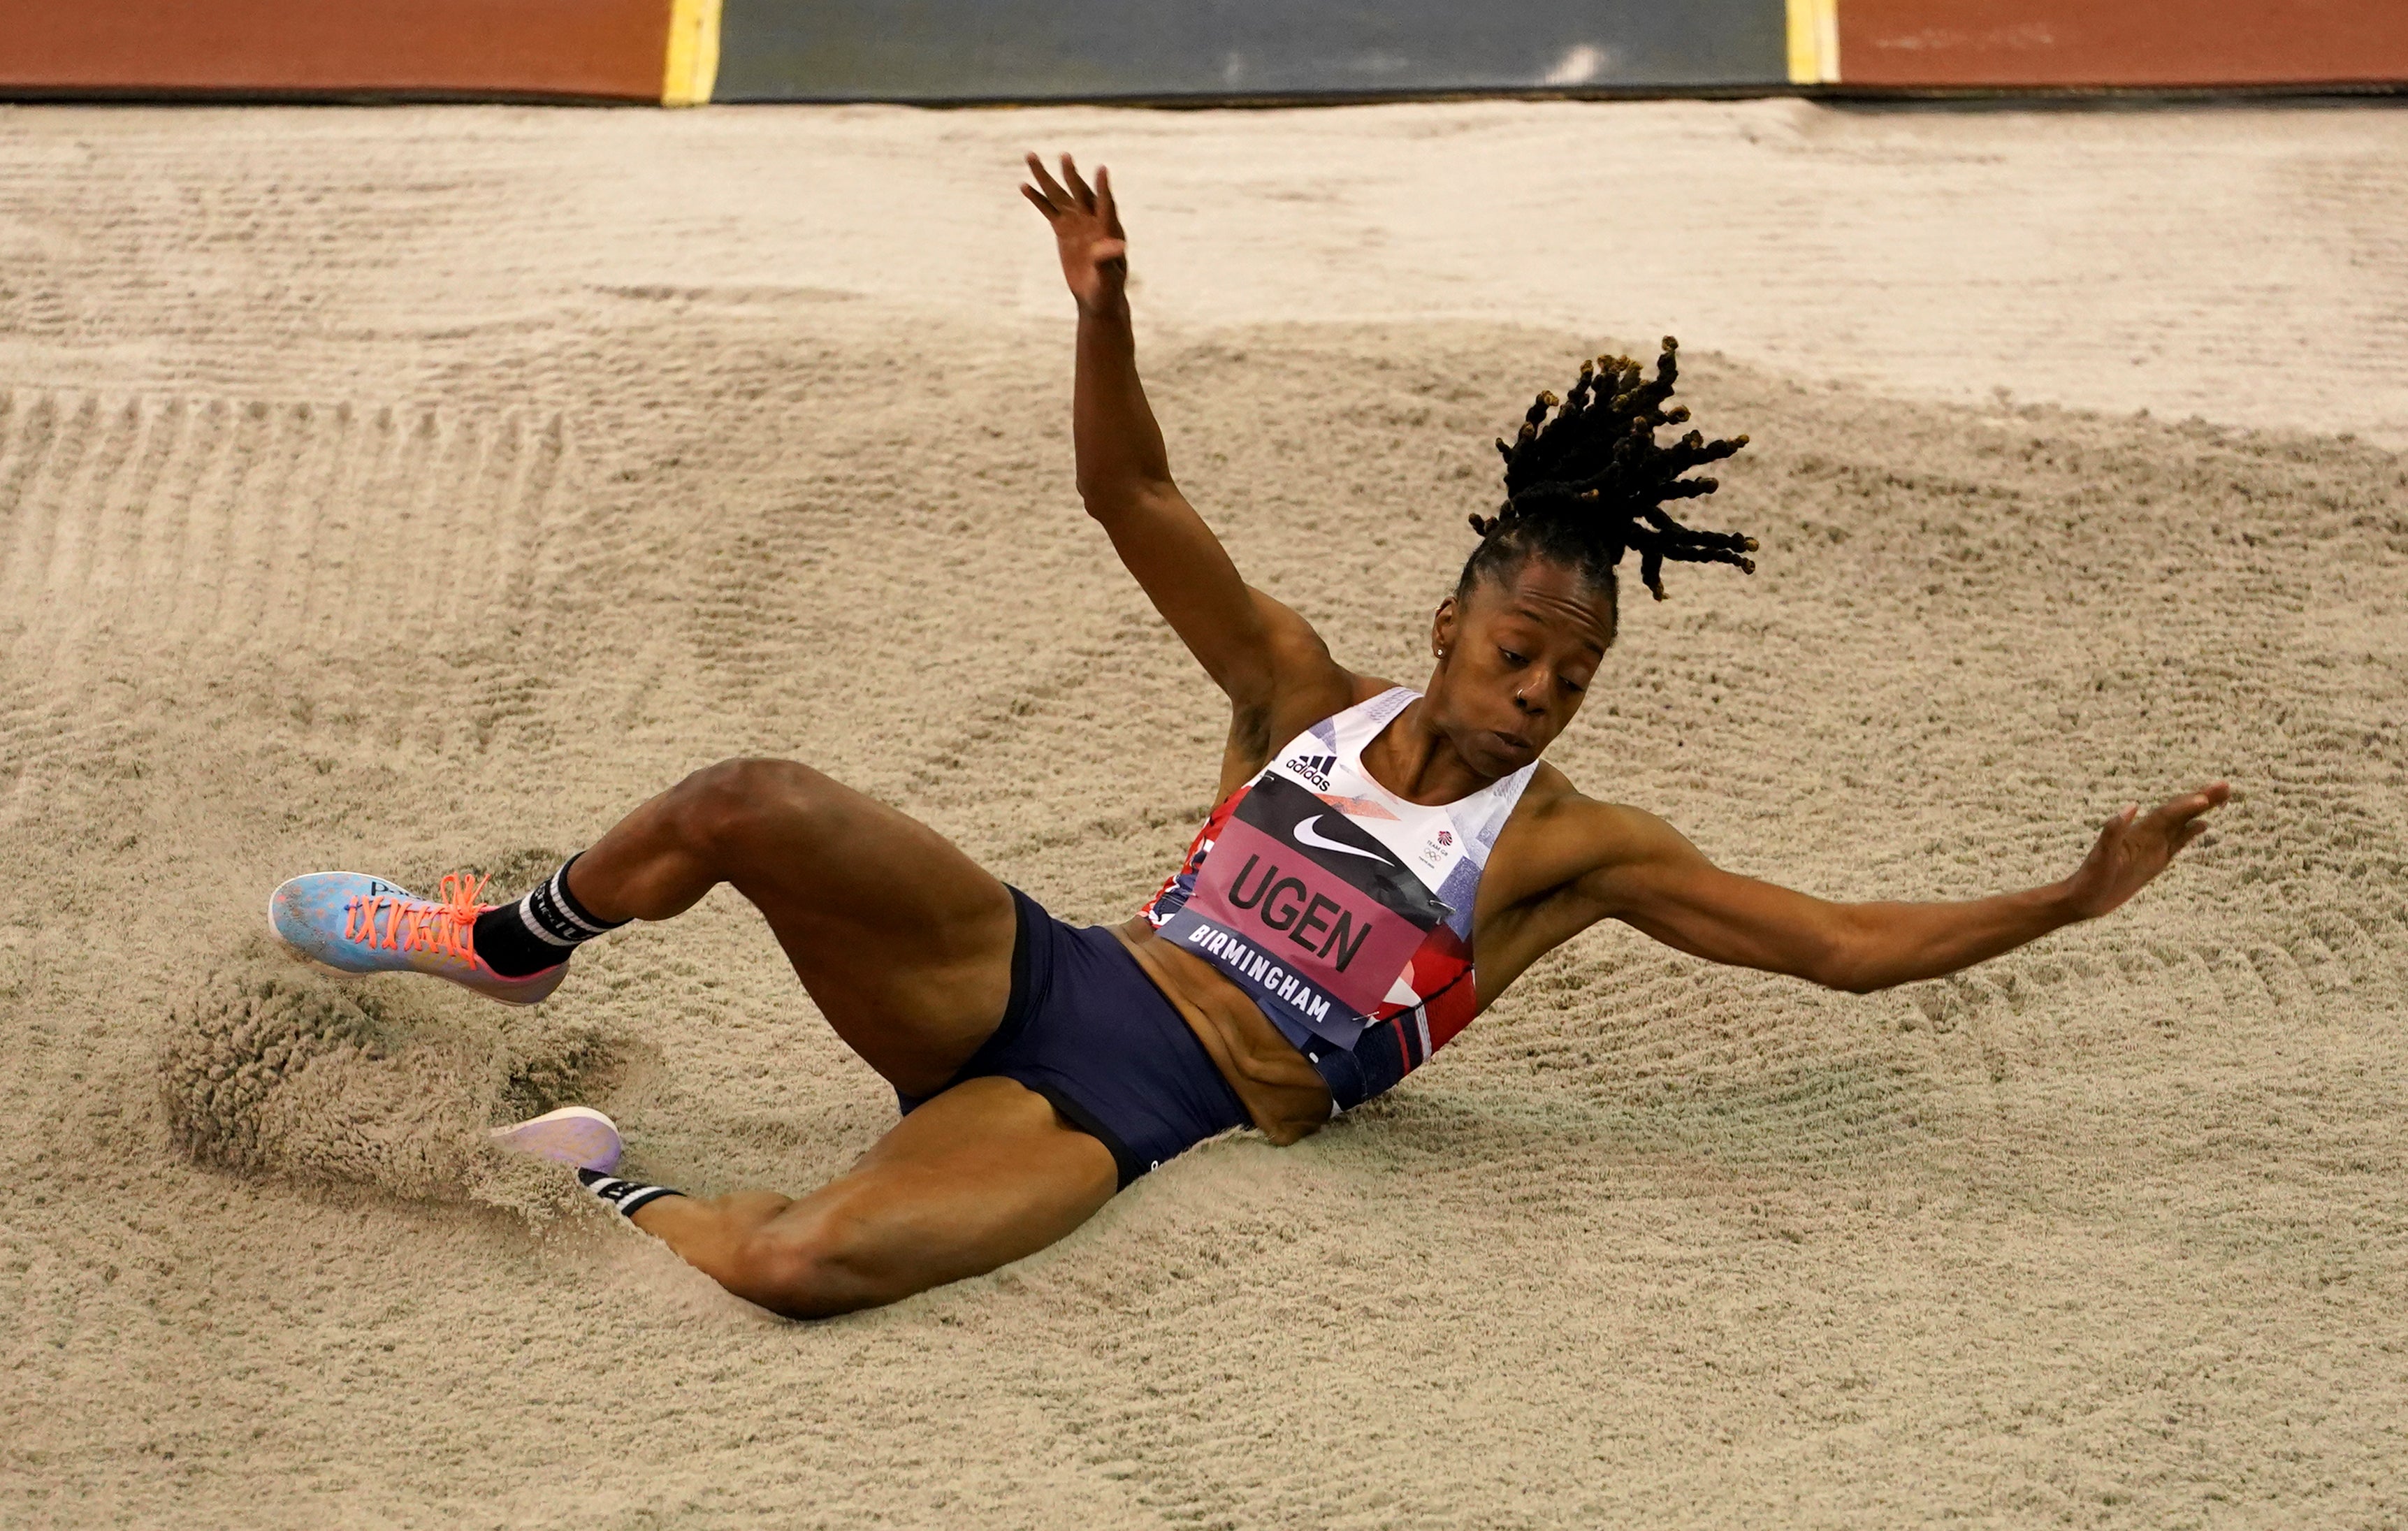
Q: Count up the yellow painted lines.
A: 2